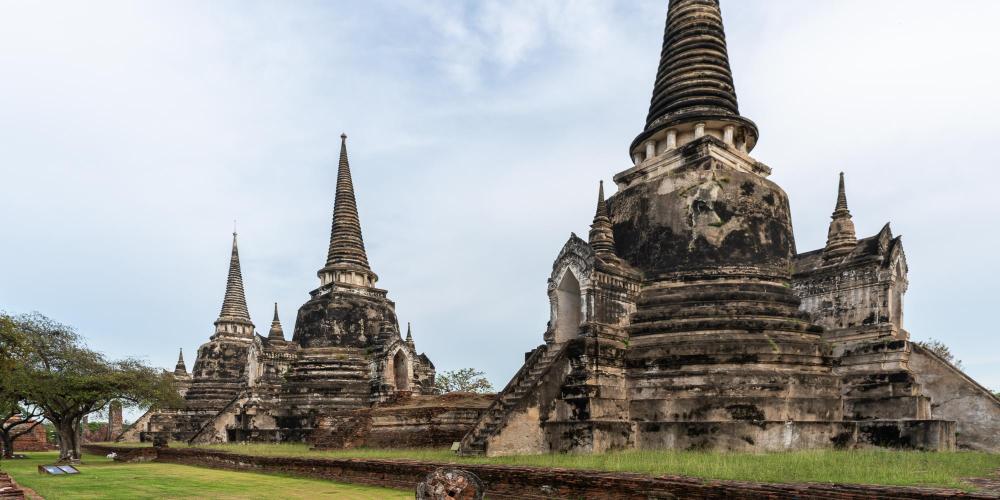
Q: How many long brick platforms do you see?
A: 1